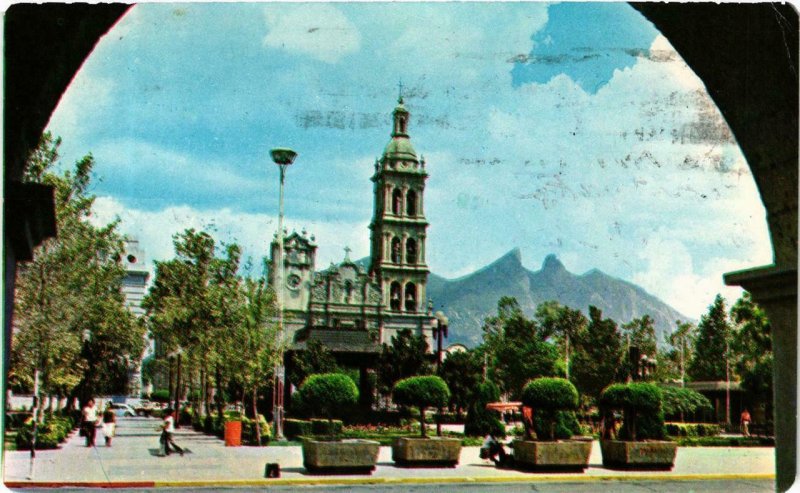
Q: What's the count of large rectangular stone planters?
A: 4